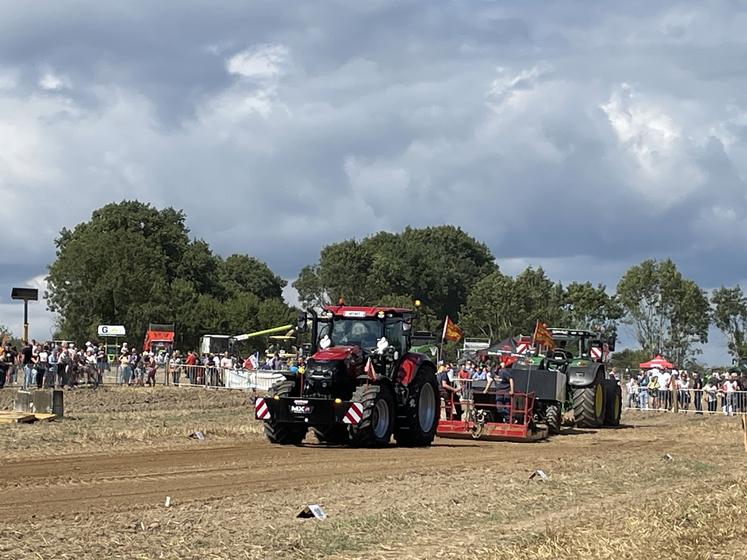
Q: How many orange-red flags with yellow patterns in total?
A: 2